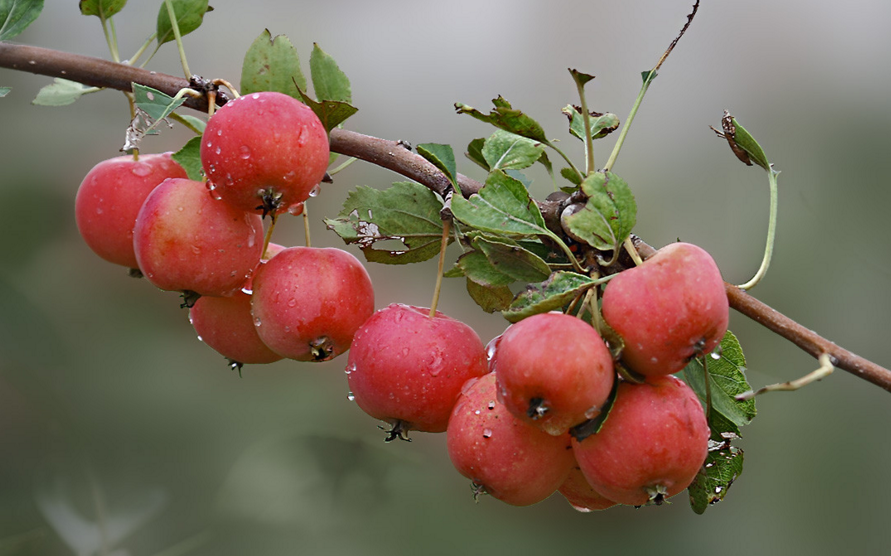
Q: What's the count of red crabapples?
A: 11